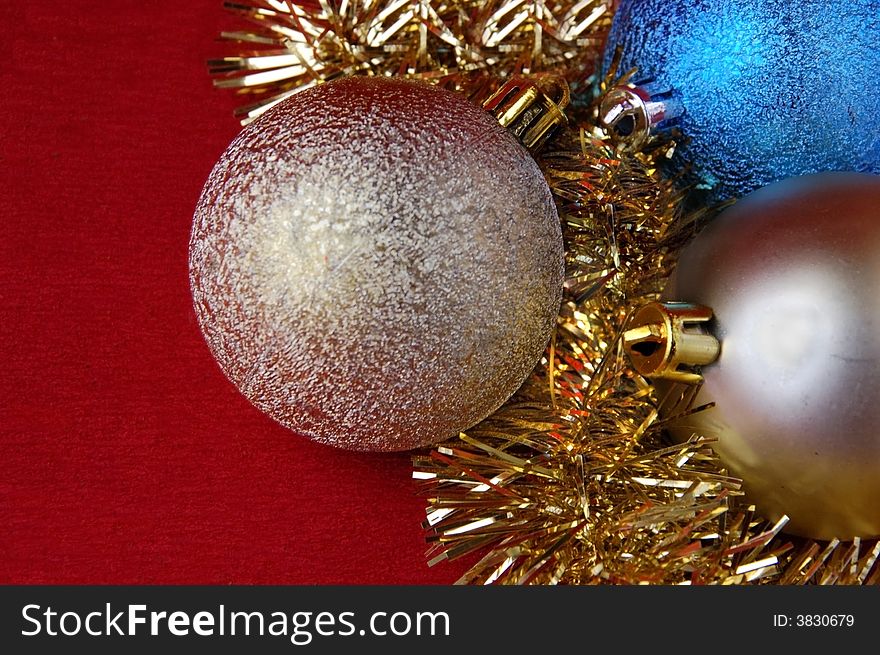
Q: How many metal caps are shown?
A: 3